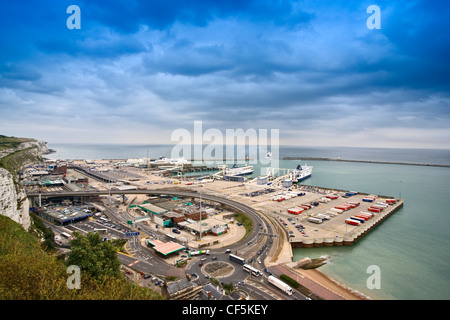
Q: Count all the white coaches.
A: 1